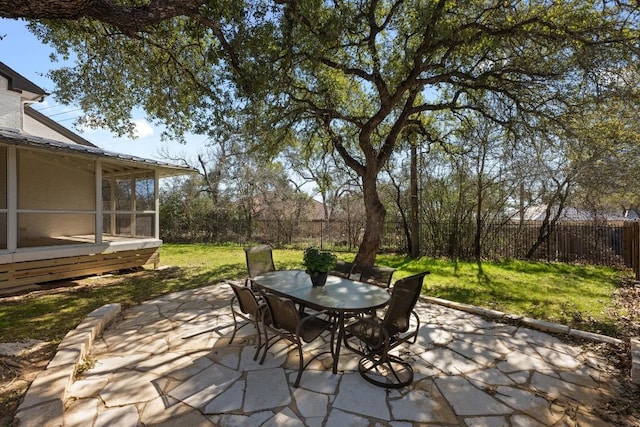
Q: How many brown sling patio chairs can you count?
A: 6